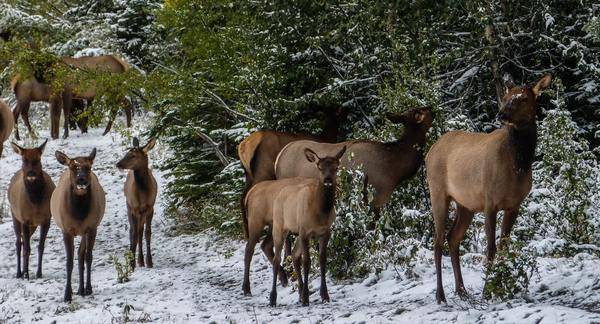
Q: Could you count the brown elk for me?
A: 11